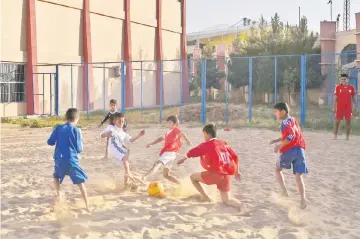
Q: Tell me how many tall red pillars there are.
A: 5